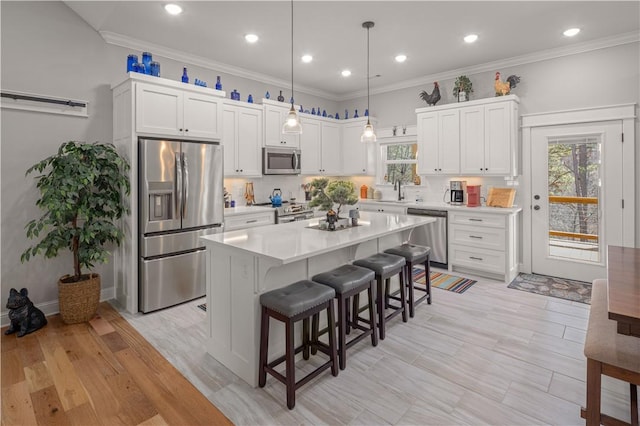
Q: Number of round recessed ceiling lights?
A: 7